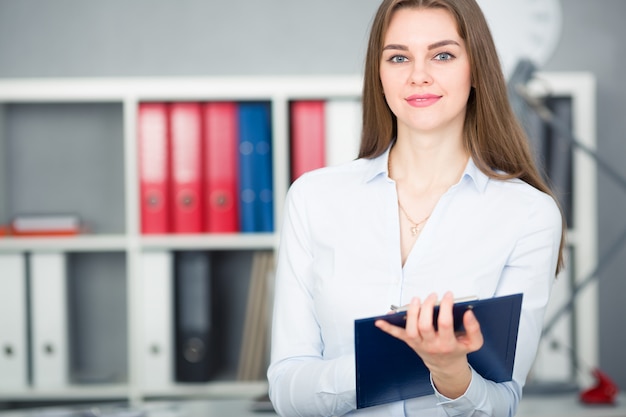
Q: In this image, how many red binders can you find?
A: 4